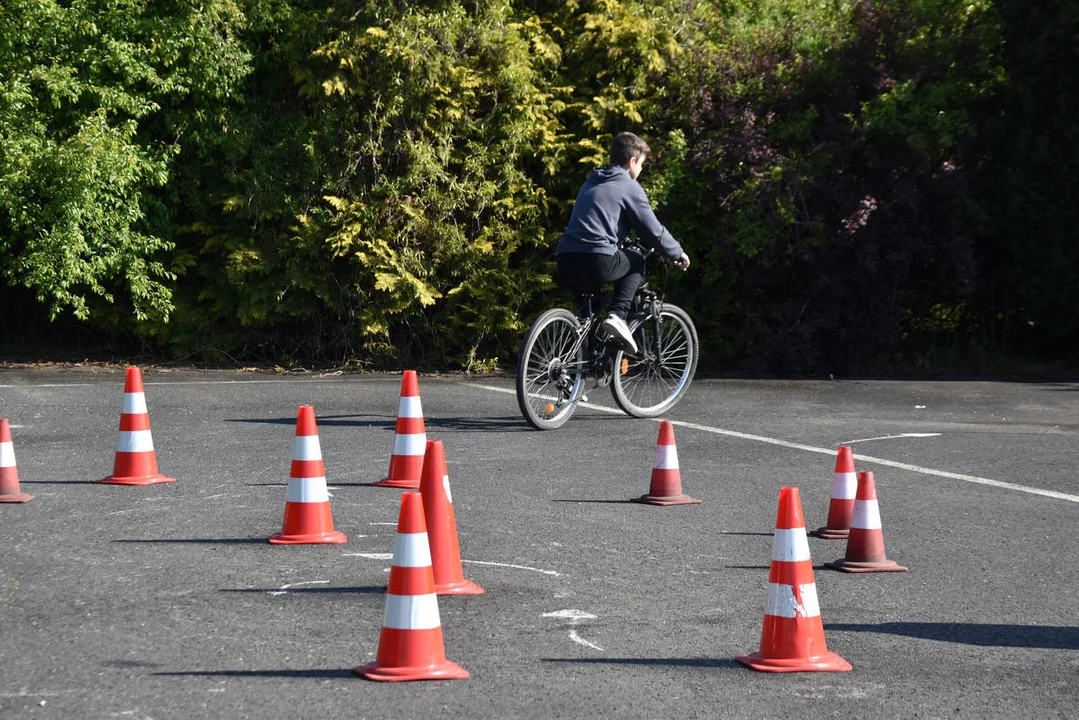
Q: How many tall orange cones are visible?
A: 6